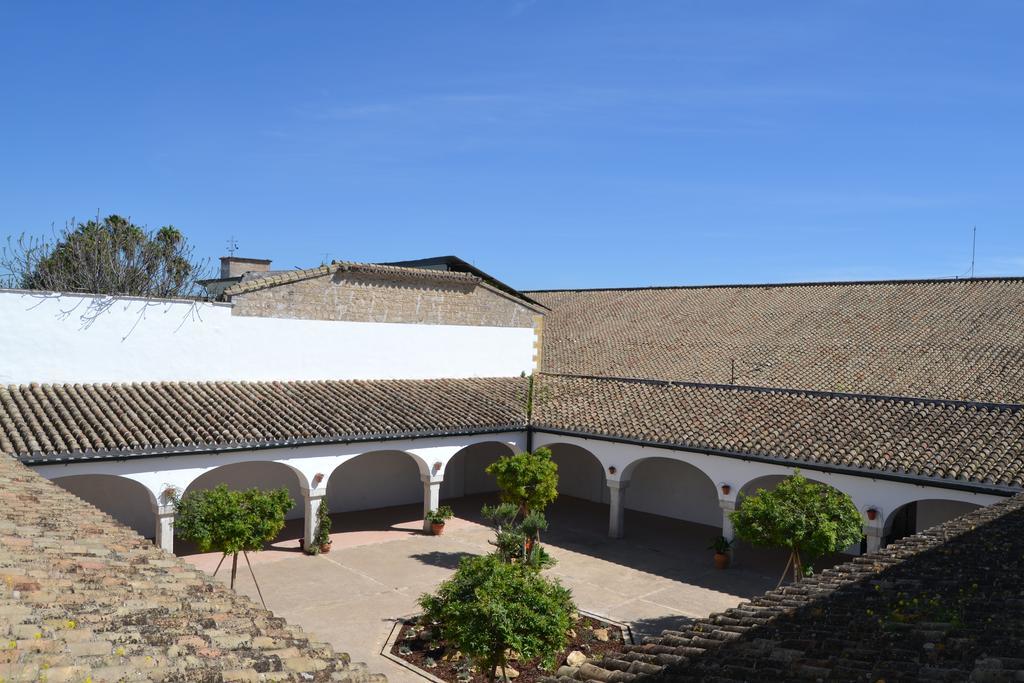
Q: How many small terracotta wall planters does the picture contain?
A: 6